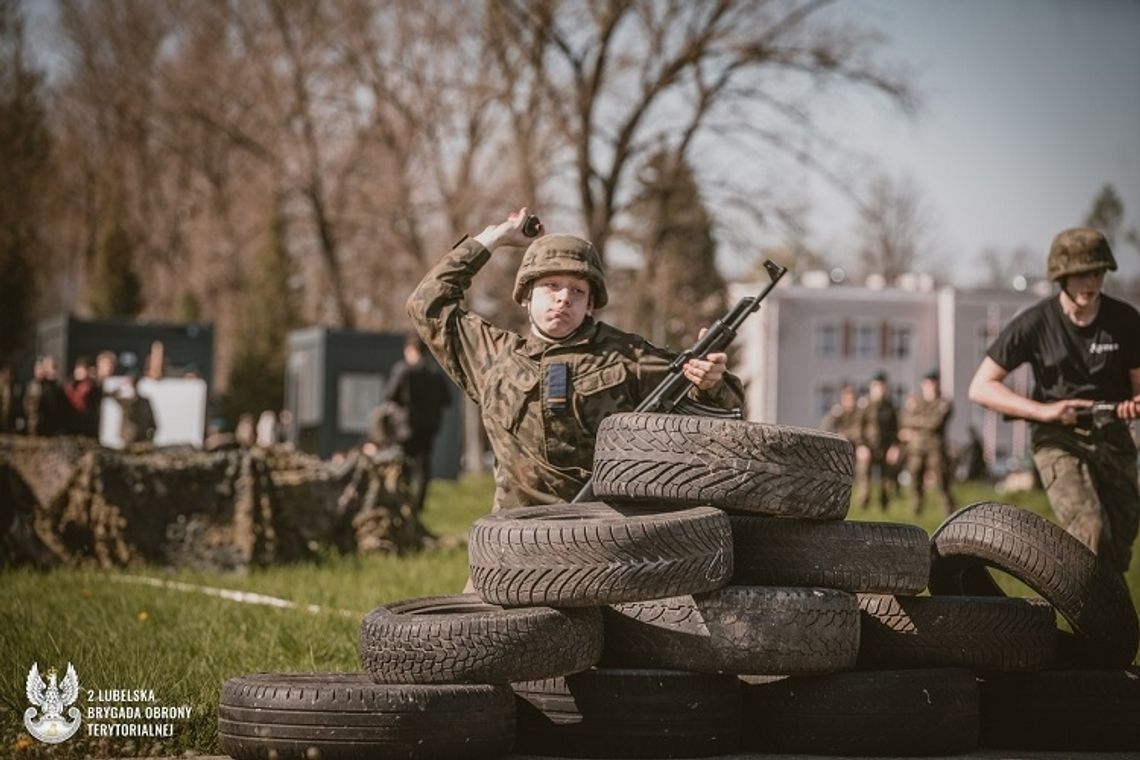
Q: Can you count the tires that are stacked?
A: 11